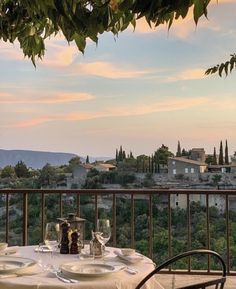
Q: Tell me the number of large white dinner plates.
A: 2